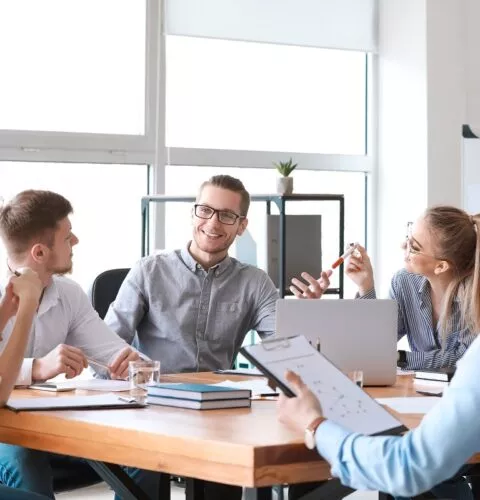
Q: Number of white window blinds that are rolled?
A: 1